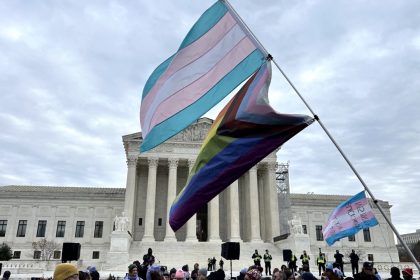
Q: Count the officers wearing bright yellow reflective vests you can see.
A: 5